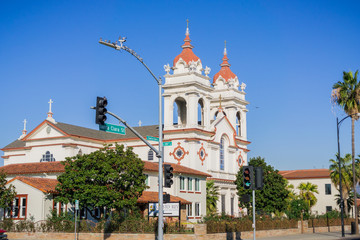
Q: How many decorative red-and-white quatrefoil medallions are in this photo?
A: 3